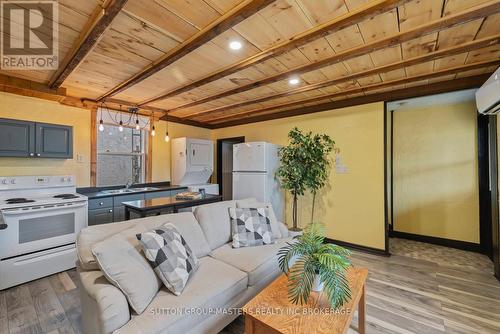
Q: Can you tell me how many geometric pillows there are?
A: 2